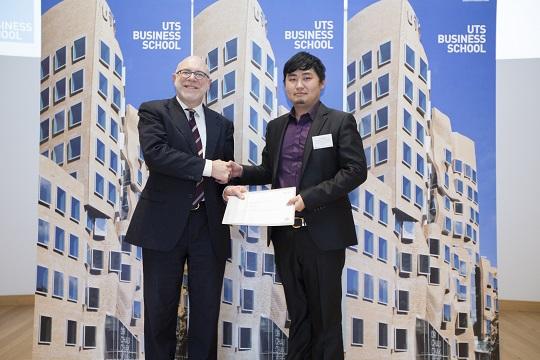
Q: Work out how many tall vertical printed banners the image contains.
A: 3